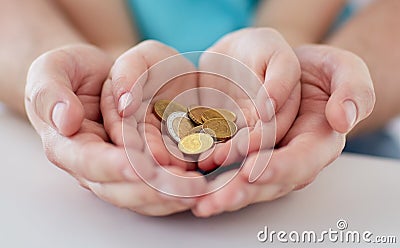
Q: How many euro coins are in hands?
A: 7